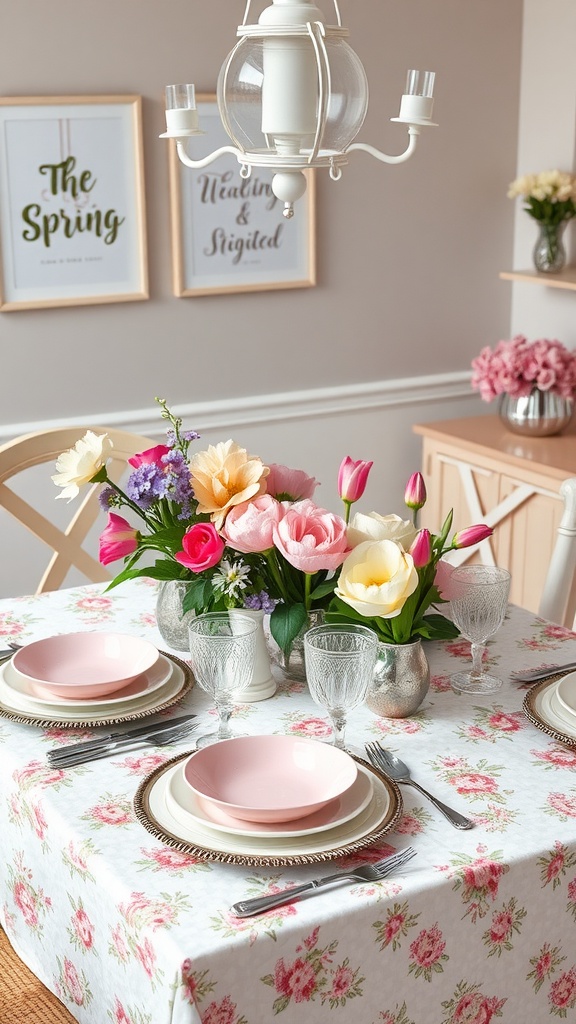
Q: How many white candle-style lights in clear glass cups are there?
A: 2